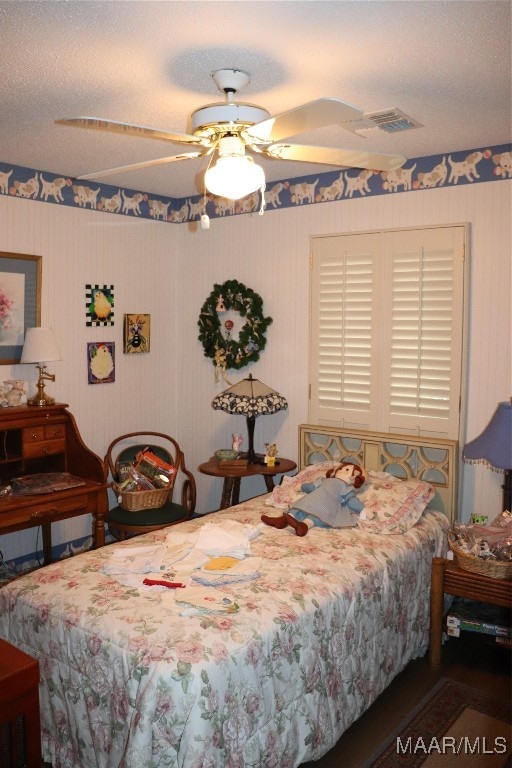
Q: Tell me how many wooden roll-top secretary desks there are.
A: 1